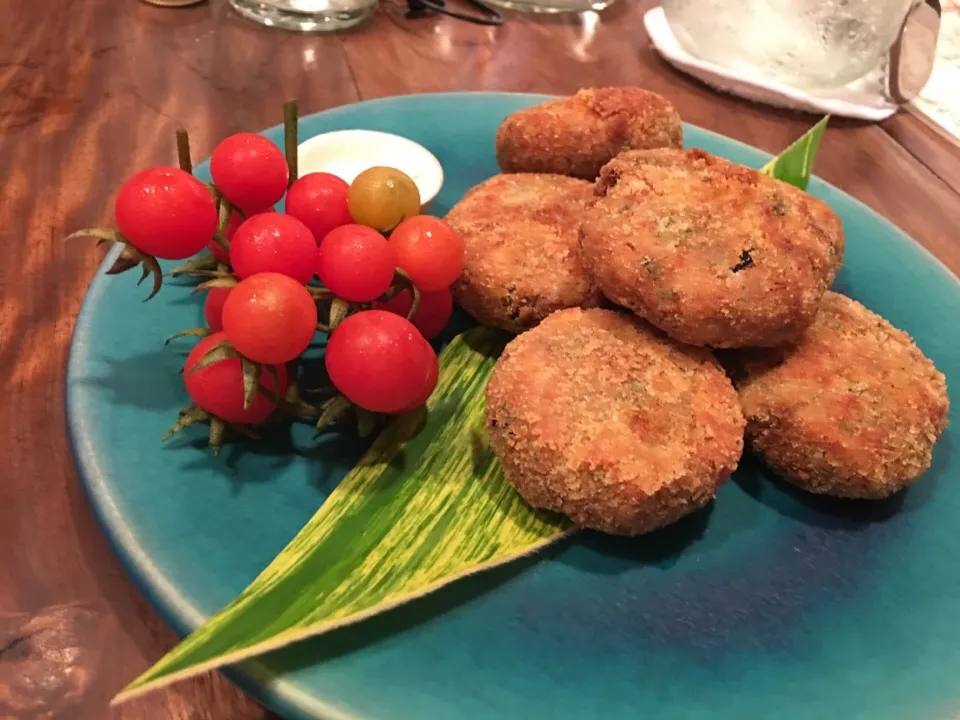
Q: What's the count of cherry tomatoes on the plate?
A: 13